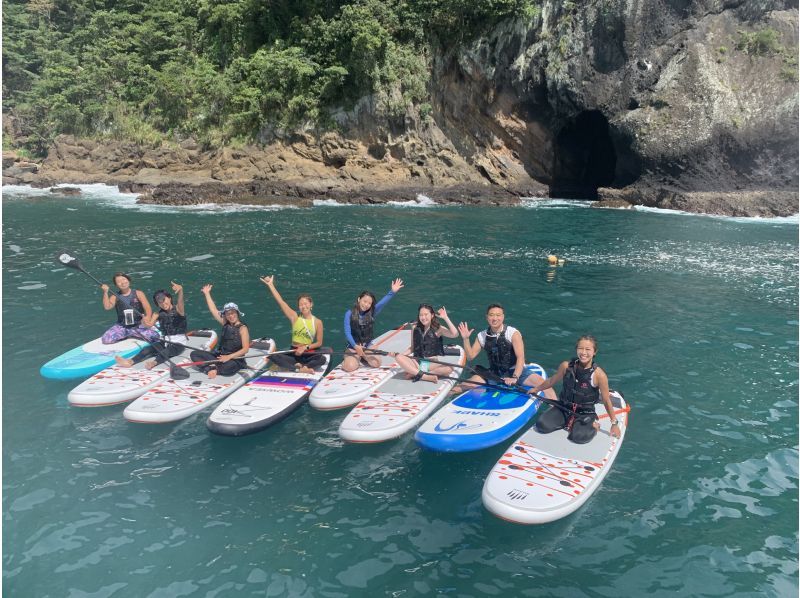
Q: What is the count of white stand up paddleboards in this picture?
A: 6